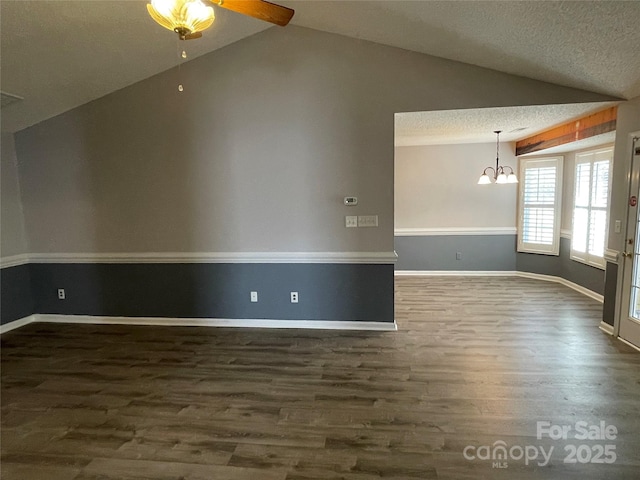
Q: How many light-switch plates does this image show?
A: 3